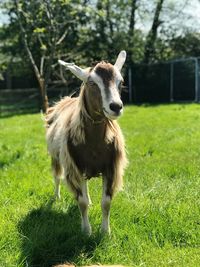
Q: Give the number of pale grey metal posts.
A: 3